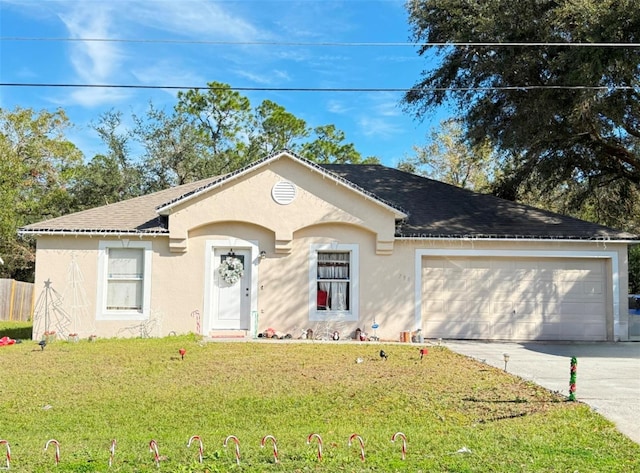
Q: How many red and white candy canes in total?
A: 10